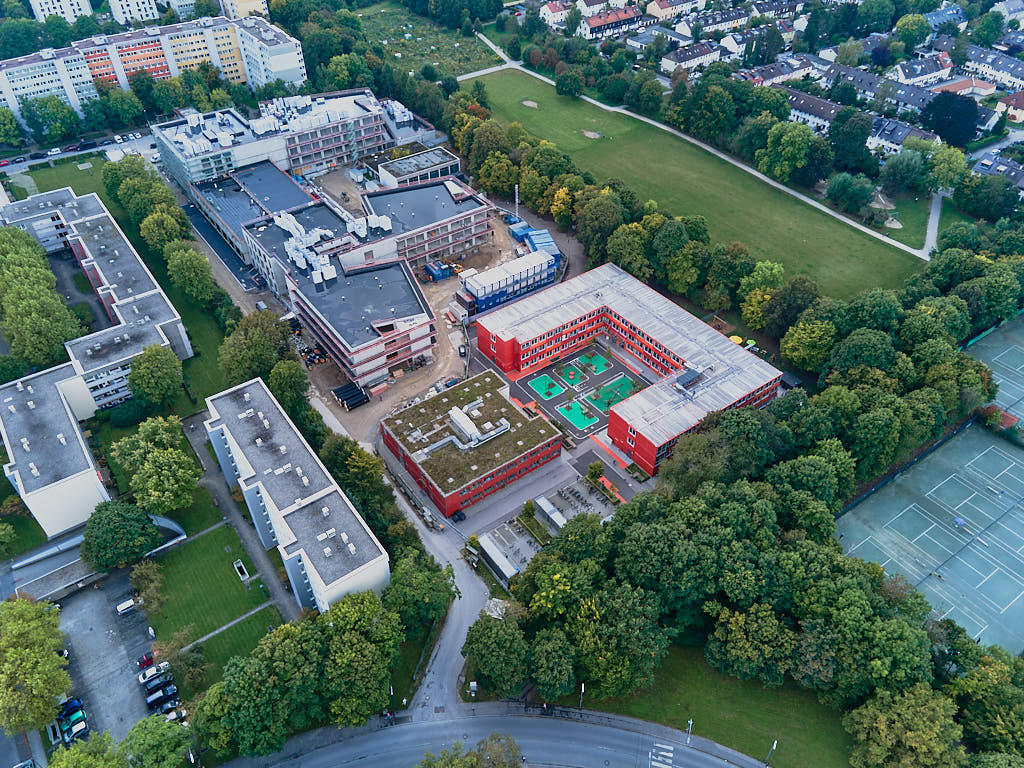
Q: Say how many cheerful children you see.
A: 0